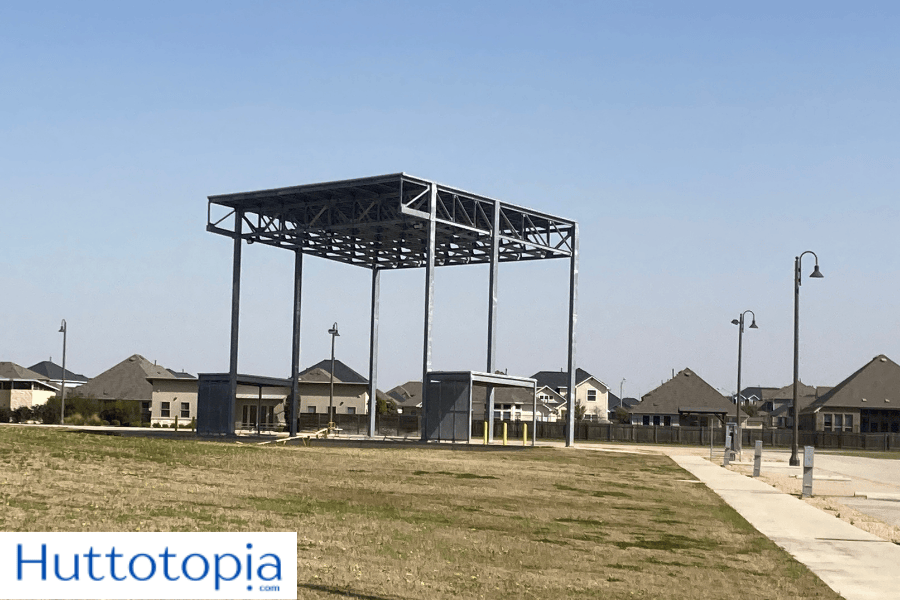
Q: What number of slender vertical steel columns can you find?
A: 6